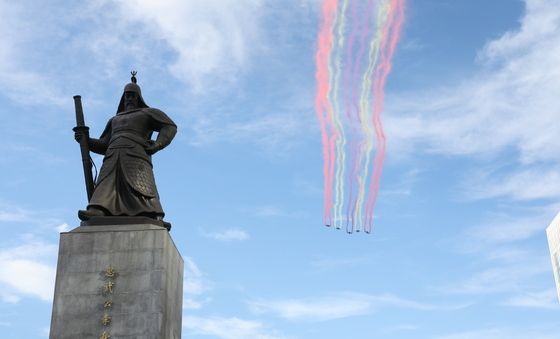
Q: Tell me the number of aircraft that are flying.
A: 5